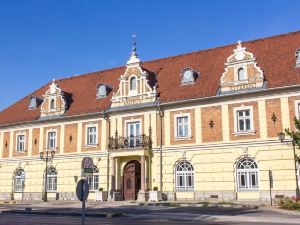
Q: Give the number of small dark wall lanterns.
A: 5